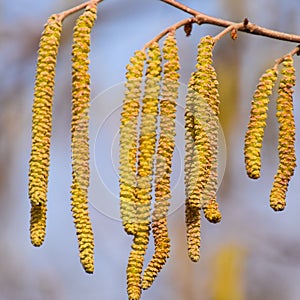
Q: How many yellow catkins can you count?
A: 11